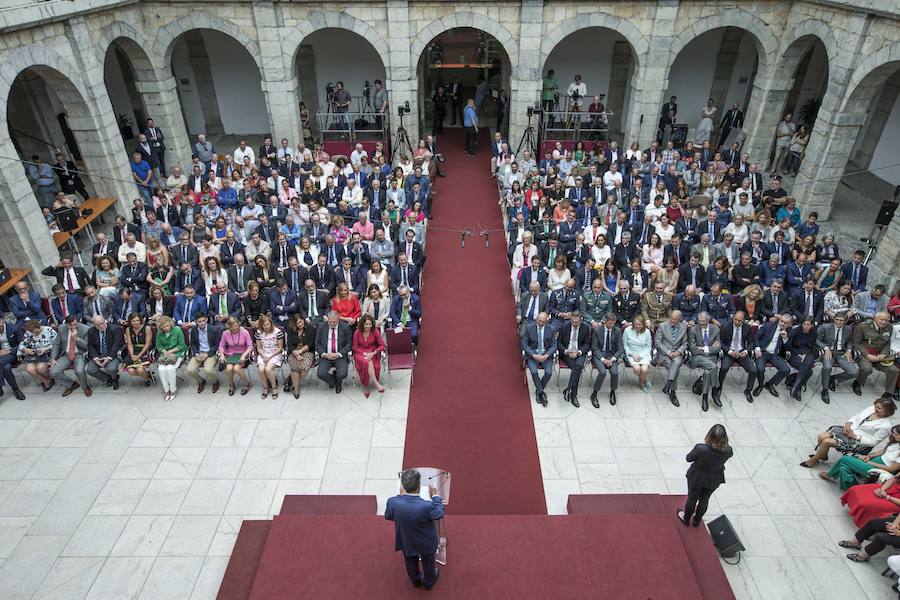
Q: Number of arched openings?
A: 9